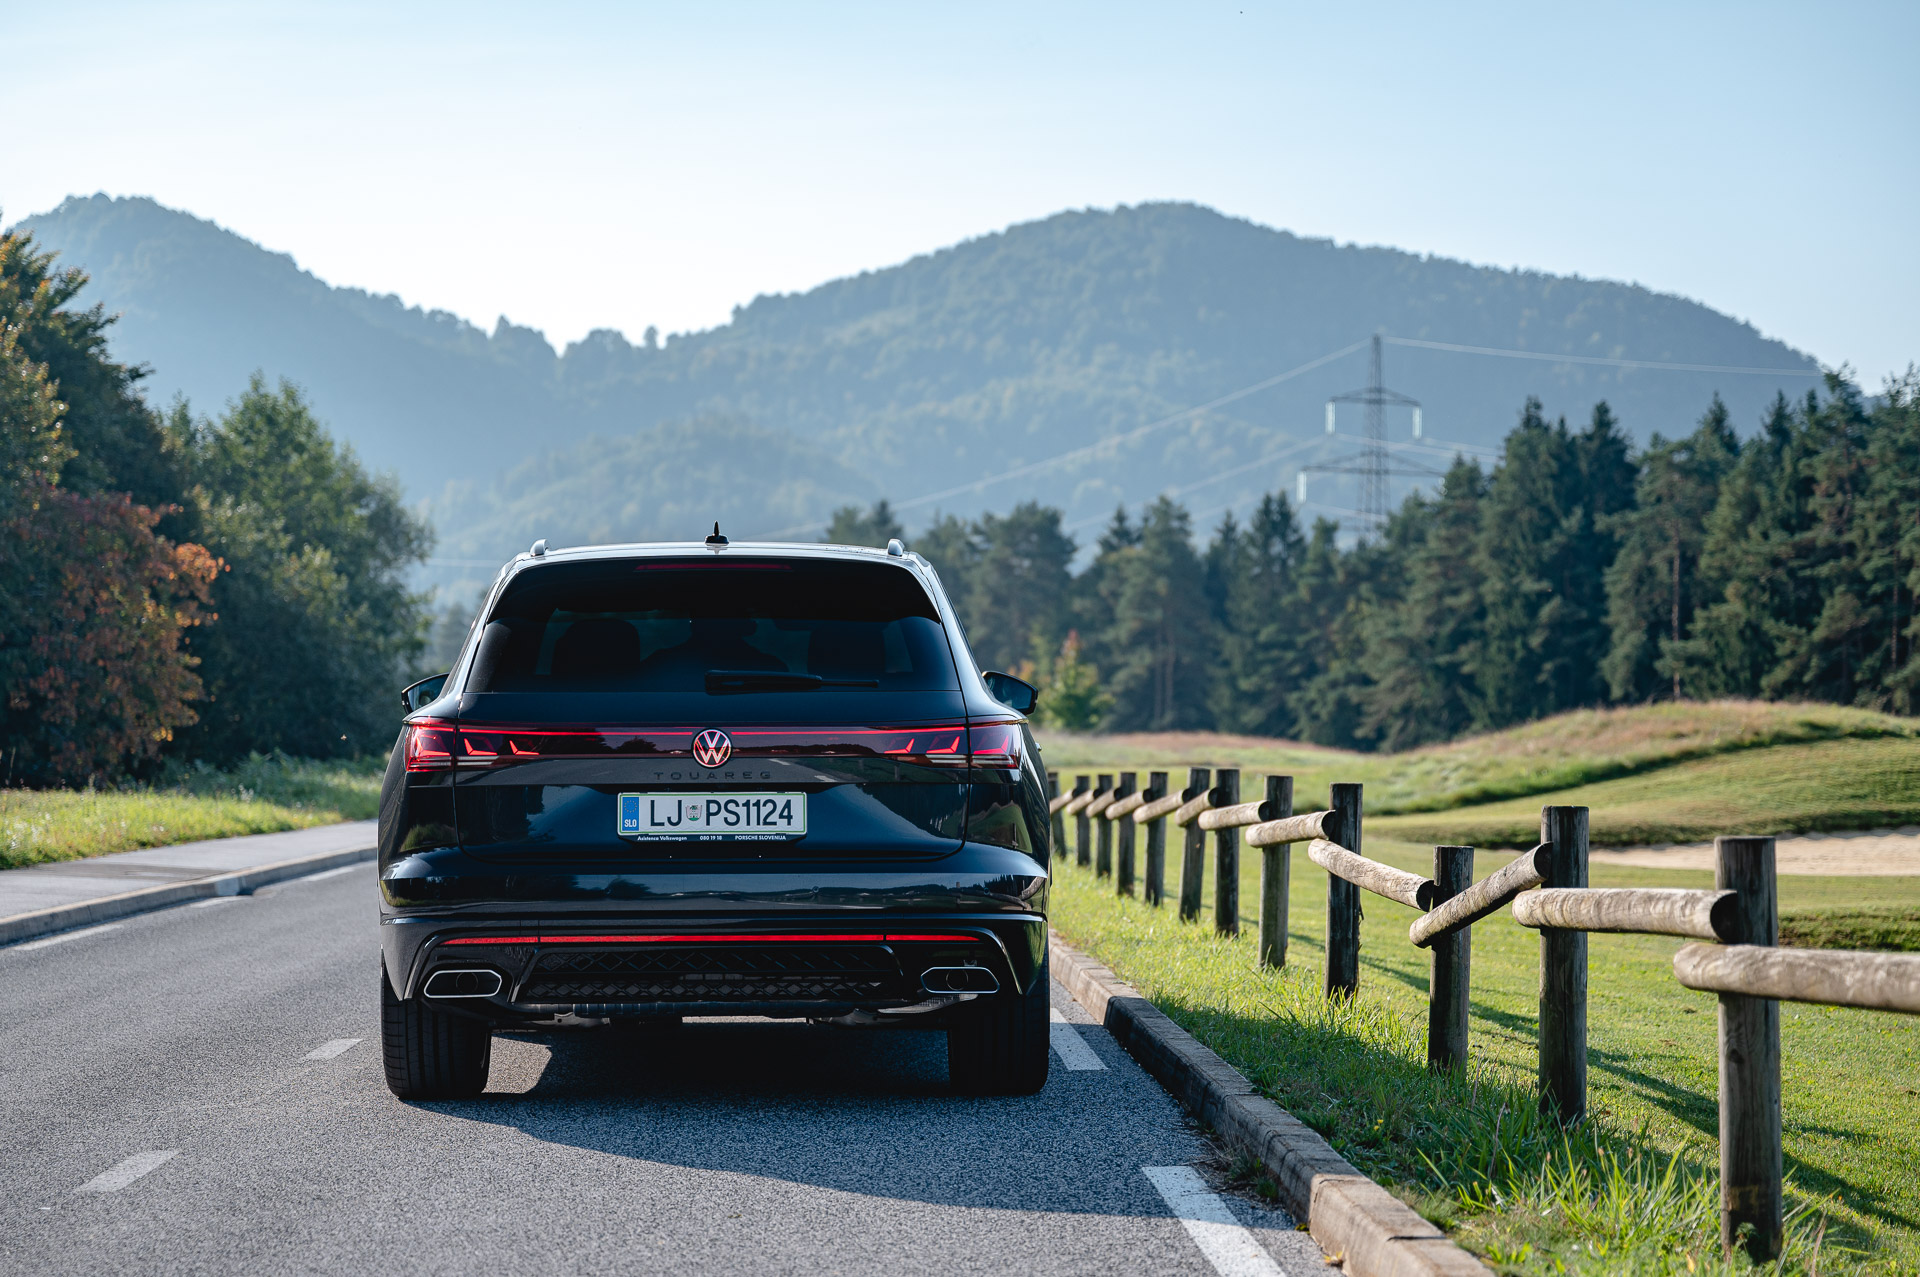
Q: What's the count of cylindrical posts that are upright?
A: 12